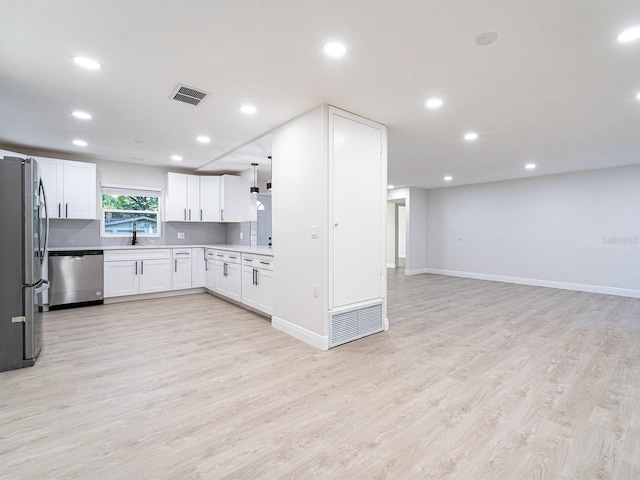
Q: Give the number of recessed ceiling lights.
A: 14